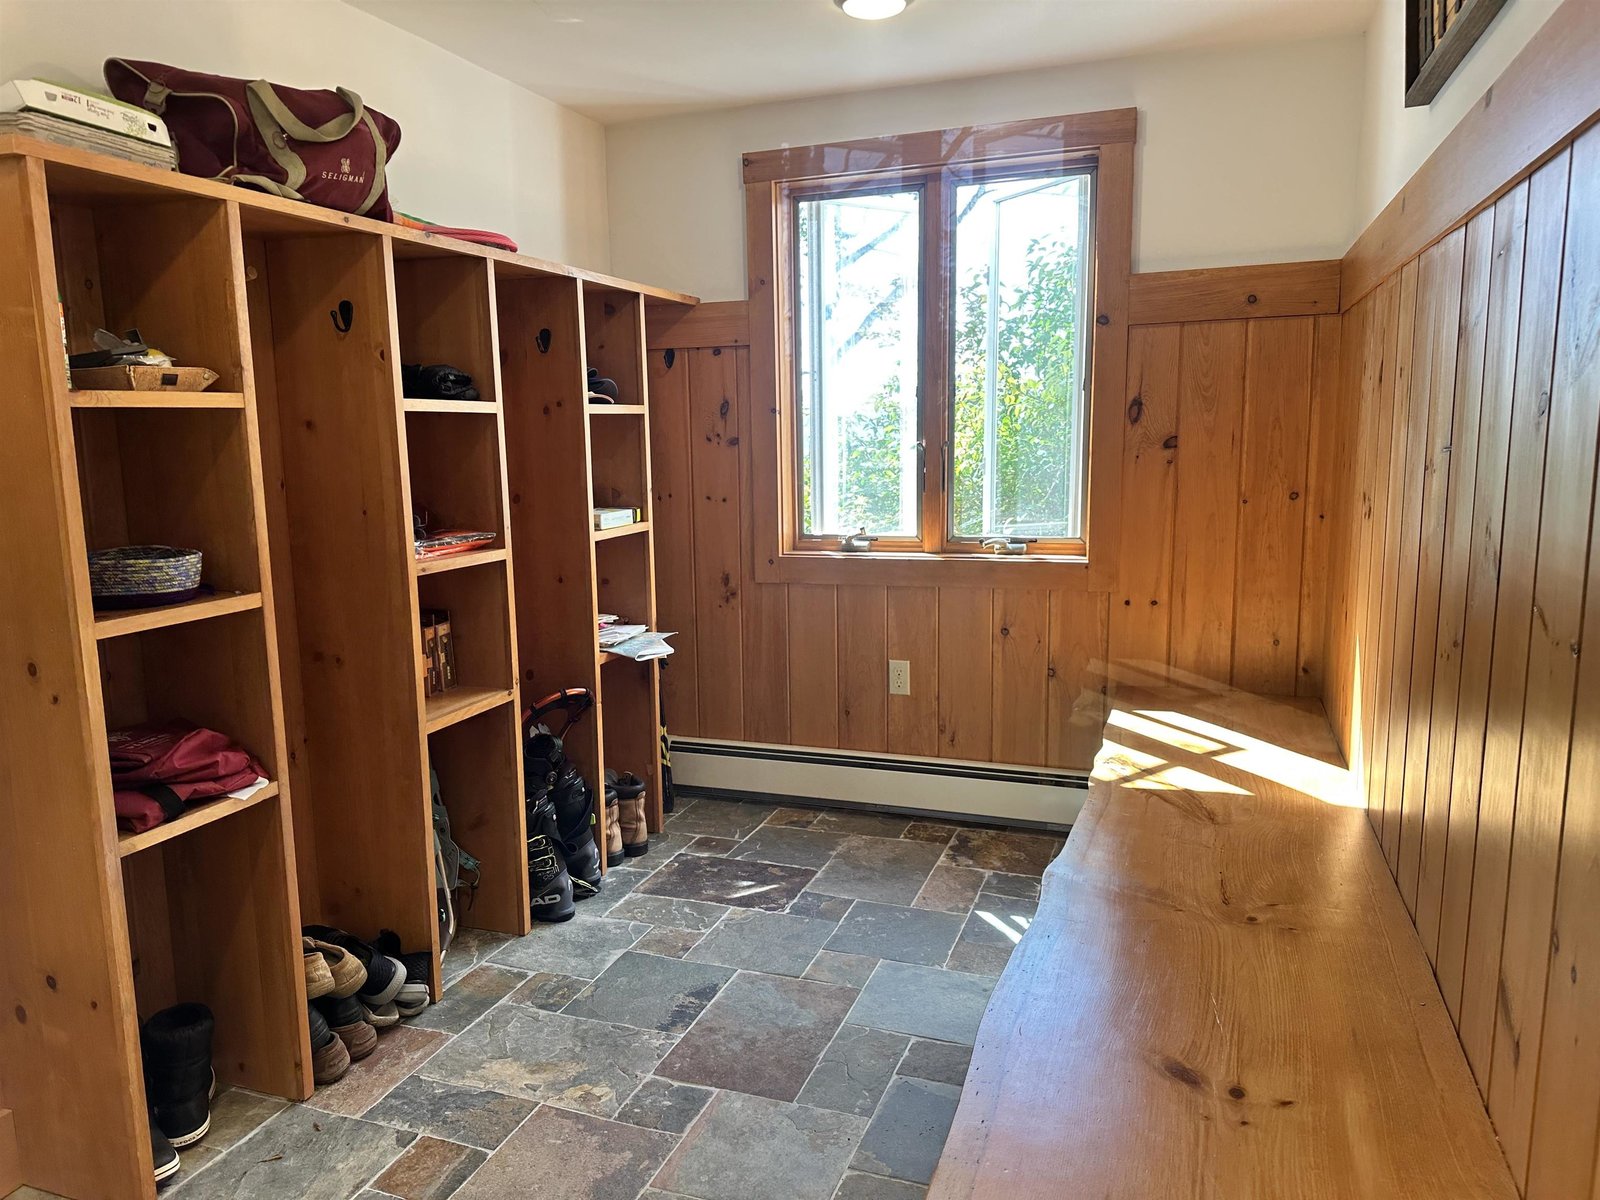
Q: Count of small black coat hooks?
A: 3